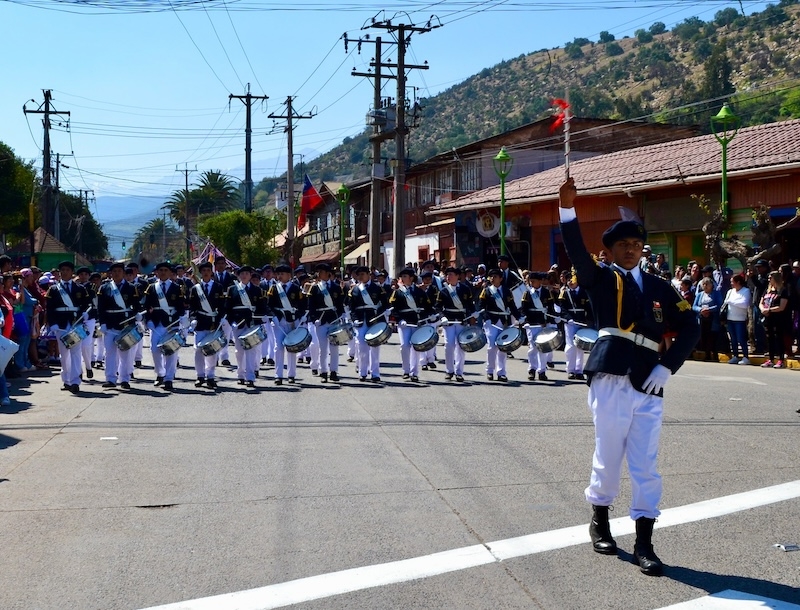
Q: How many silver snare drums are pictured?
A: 13